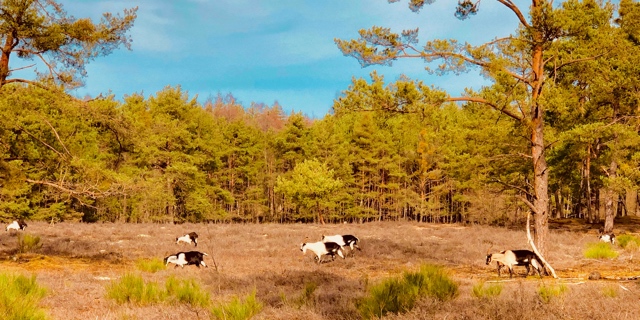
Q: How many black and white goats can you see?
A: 7